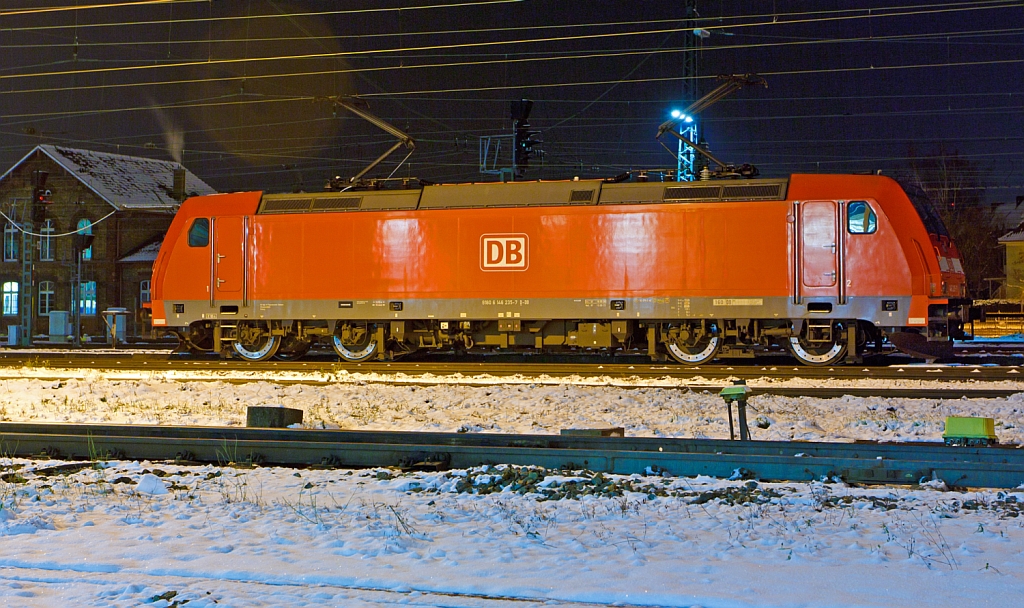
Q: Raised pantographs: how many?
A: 2